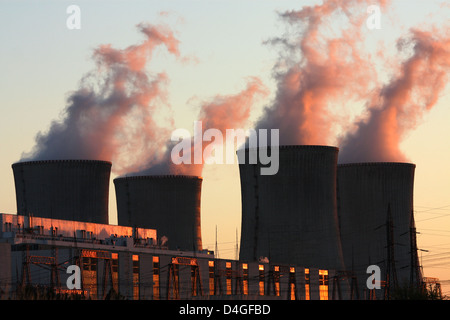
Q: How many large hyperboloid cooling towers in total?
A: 4